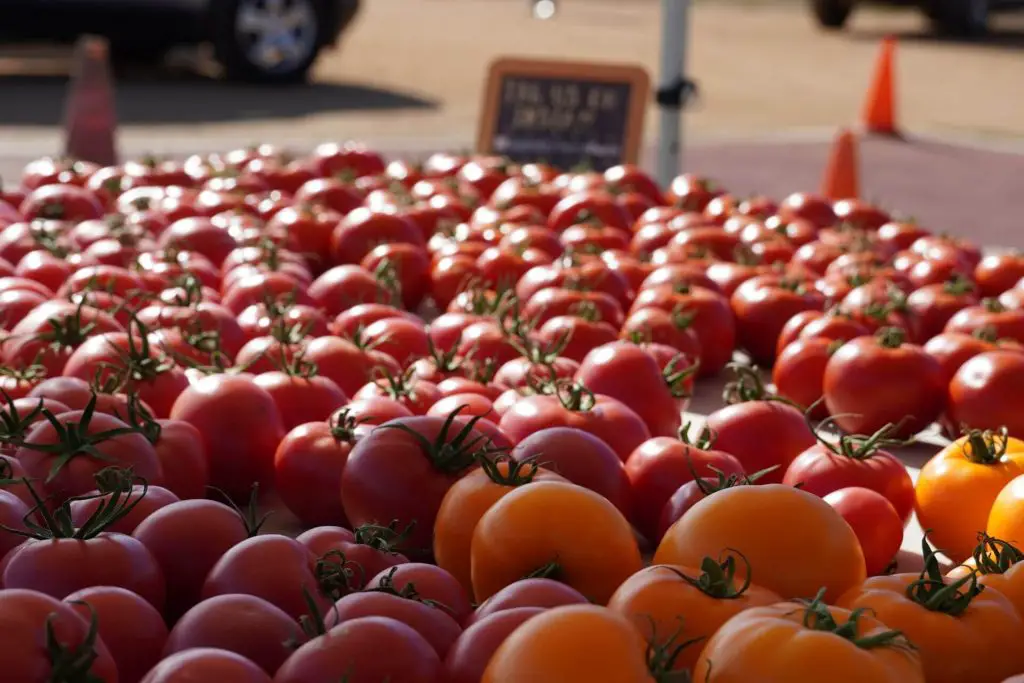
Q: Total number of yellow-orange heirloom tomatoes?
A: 10